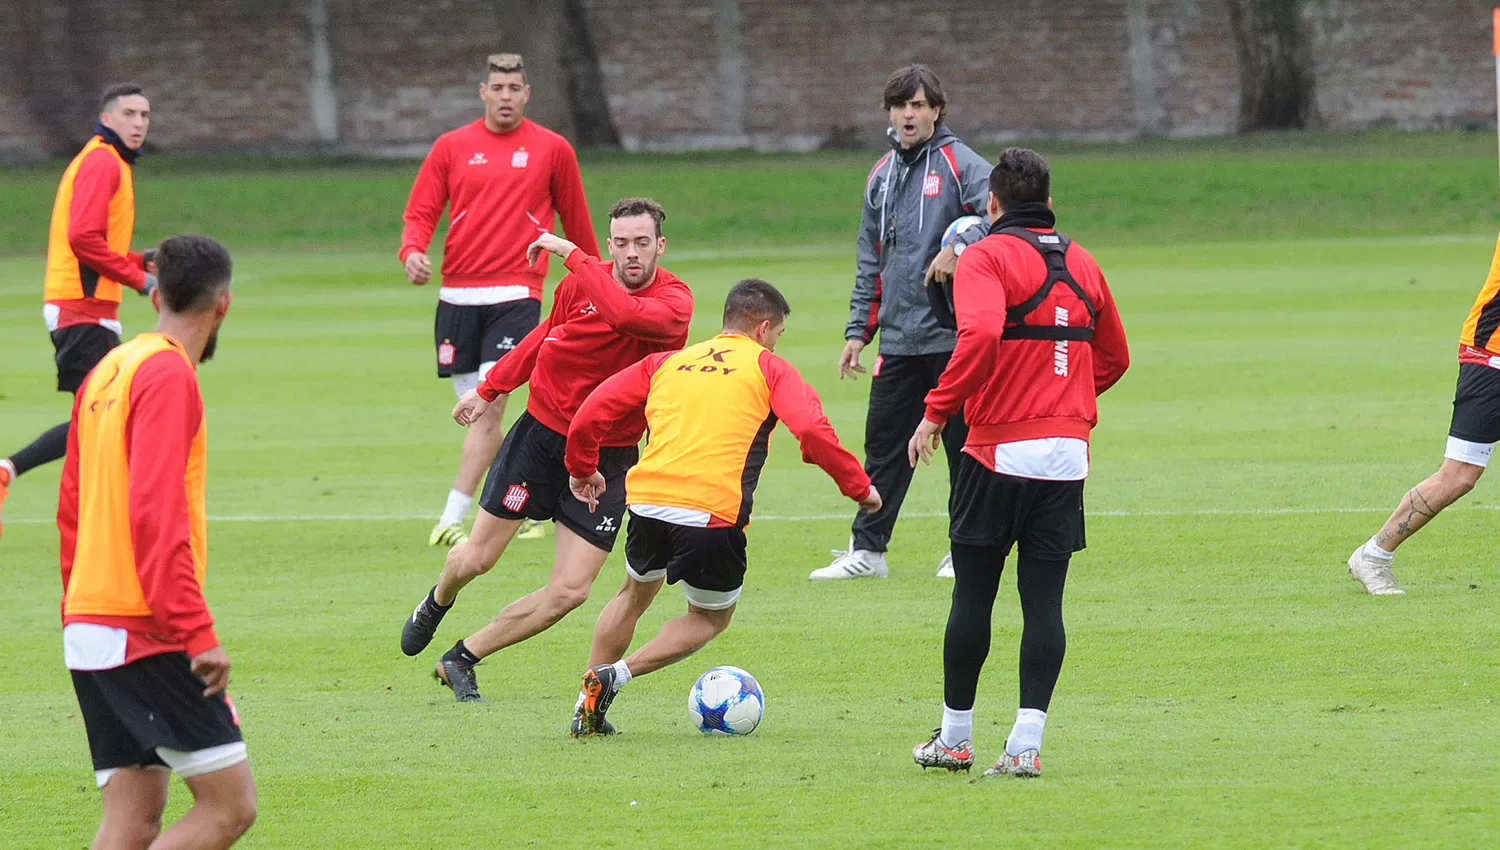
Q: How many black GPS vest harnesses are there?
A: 1